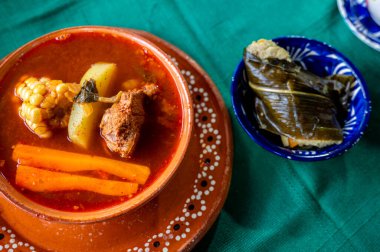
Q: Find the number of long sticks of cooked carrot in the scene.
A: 2